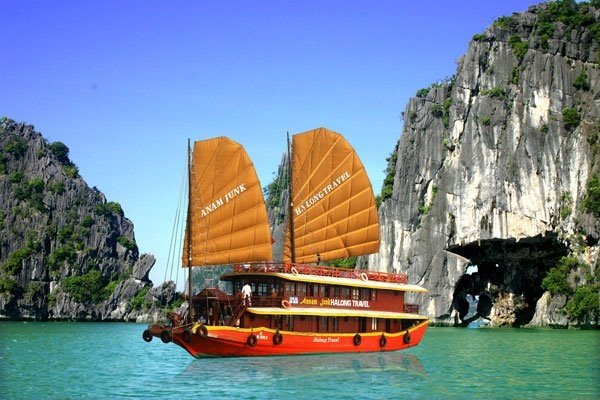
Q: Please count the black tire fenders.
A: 9